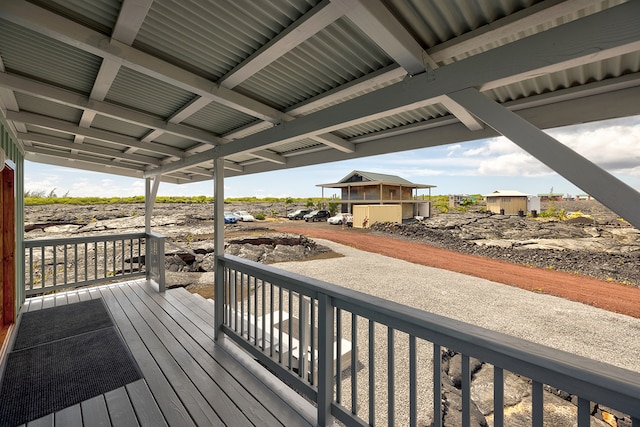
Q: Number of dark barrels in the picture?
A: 3